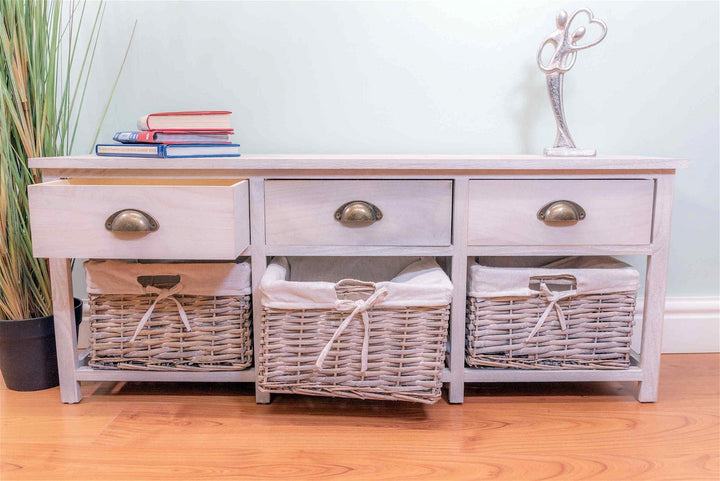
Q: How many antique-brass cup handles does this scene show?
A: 3